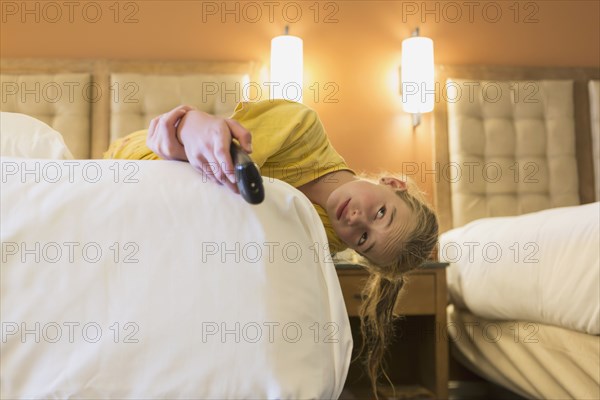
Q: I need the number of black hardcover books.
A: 0